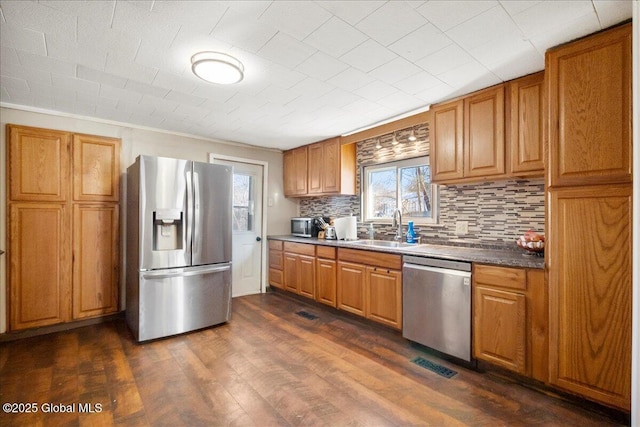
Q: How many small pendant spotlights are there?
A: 3